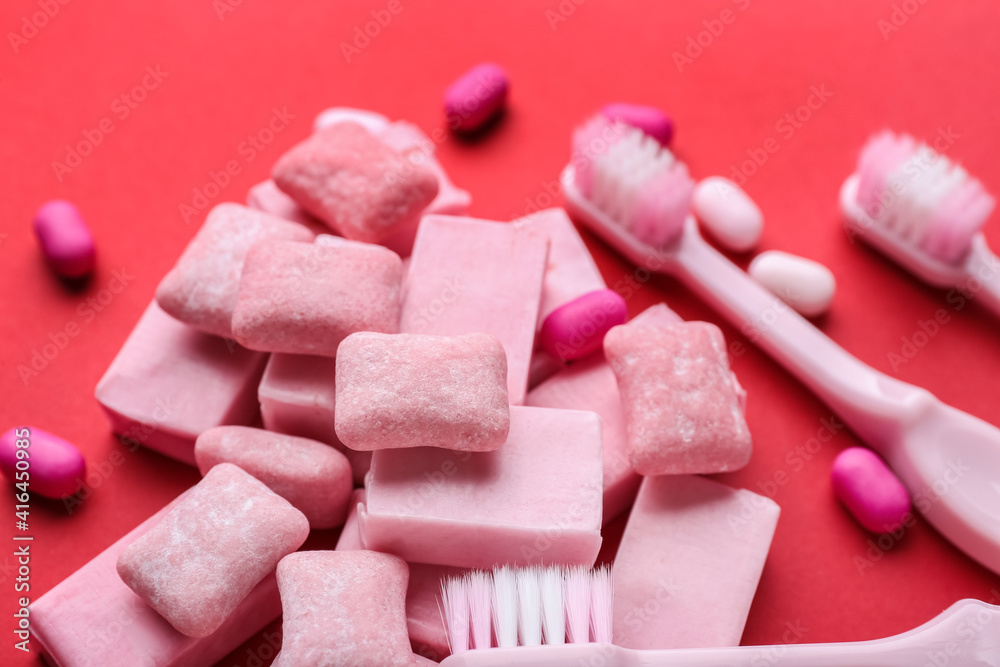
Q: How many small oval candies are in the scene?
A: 8